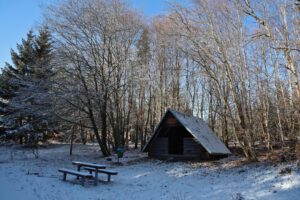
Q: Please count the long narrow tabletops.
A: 1